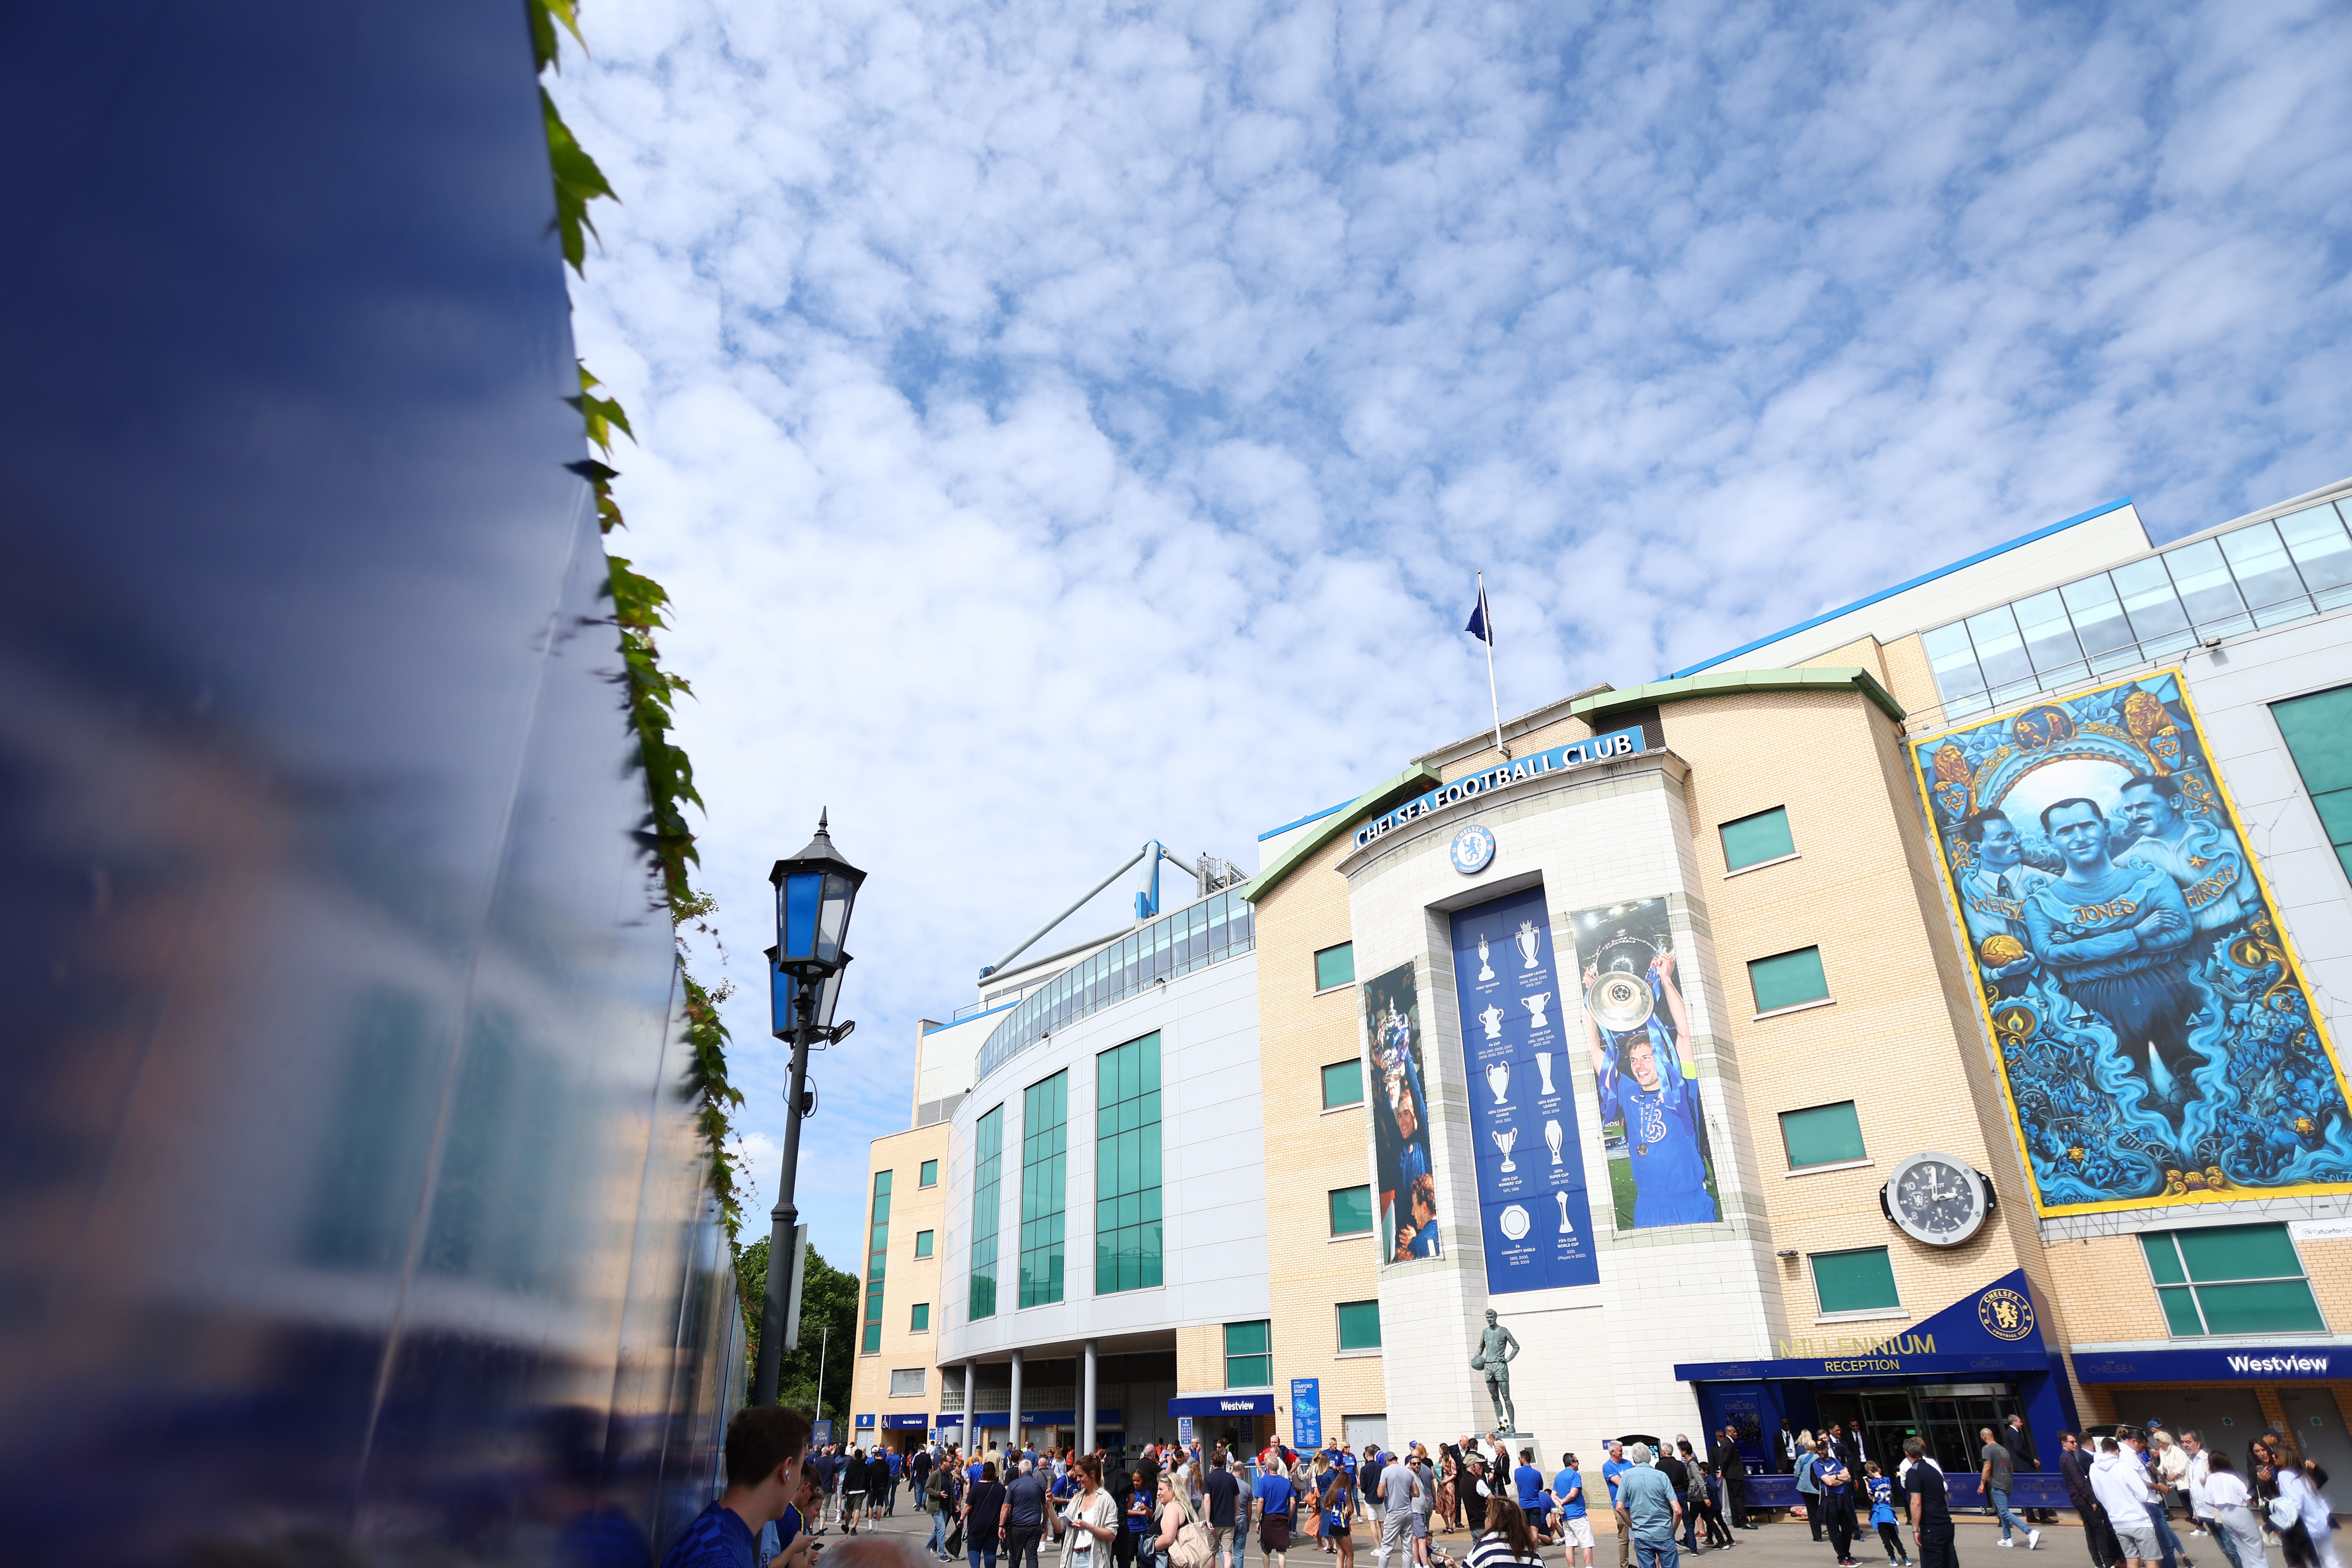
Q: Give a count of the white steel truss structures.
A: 1